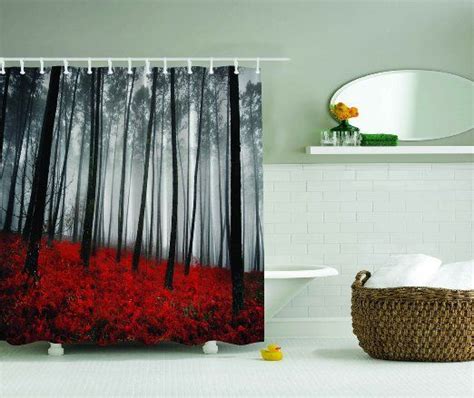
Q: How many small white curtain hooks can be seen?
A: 13